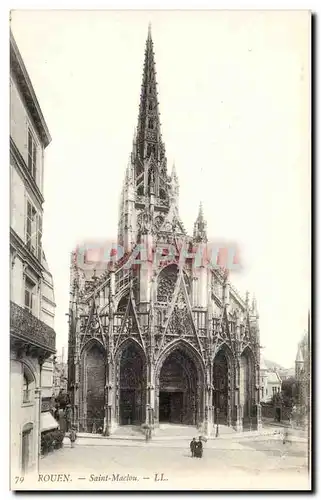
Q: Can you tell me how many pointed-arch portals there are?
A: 5